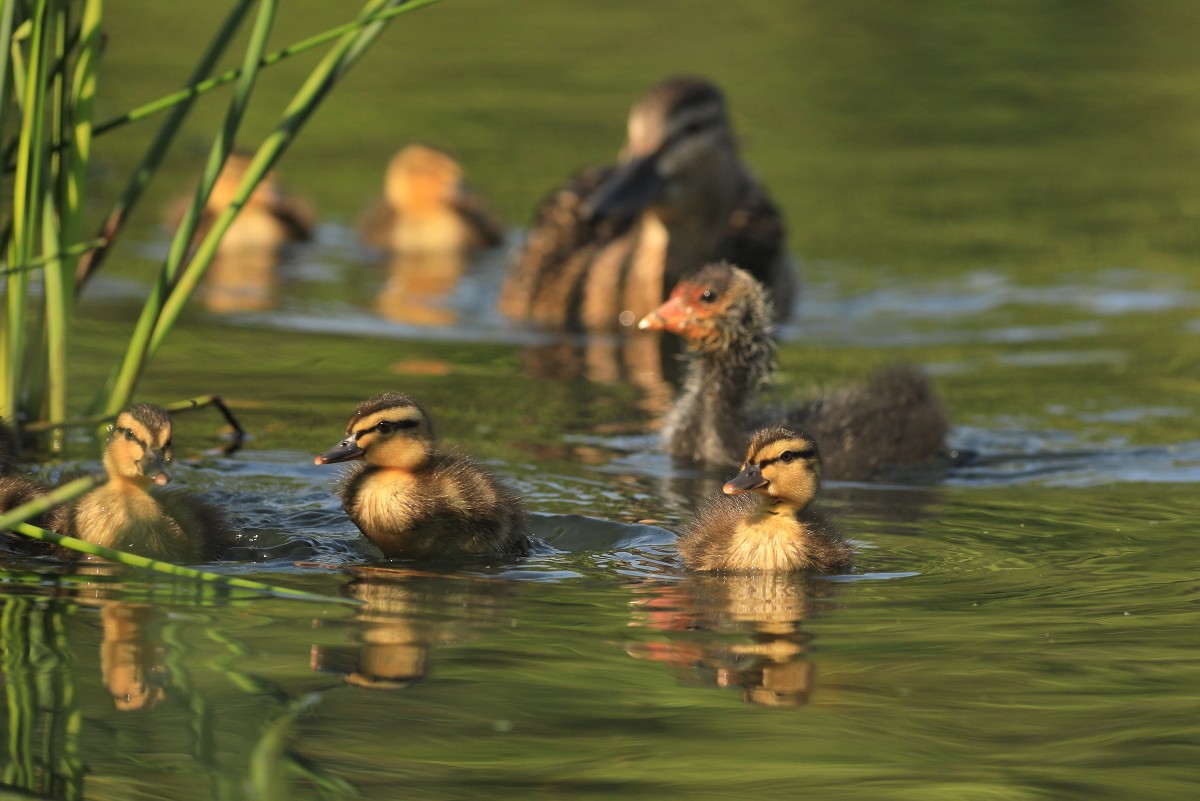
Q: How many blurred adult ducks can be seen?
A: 1